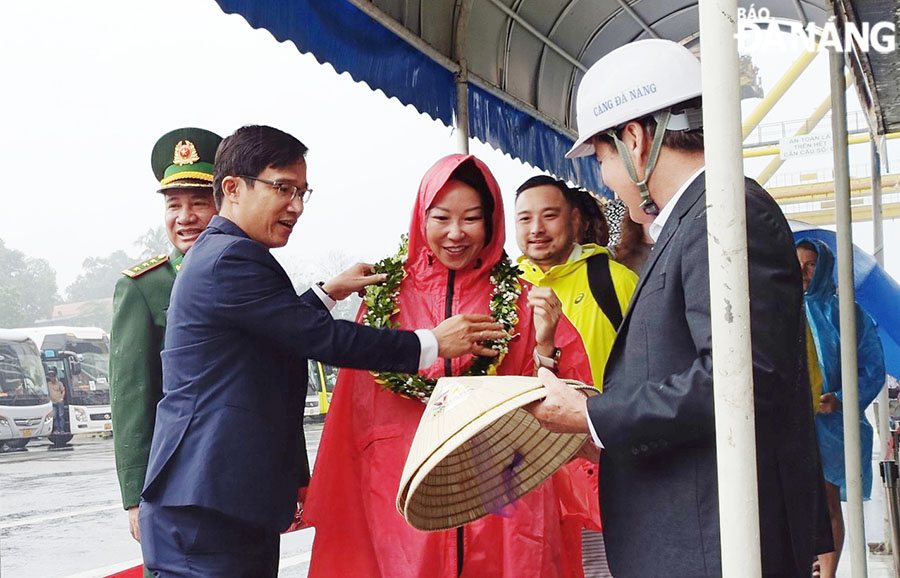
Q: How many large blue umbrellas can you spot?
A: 1